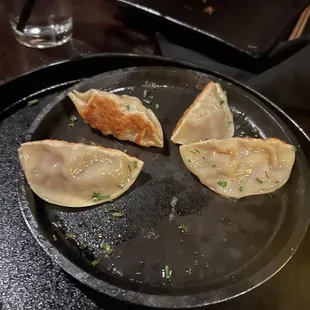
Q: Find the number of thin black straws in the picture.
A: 1